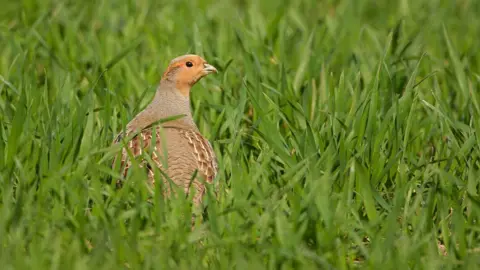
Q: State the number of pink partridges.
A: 0